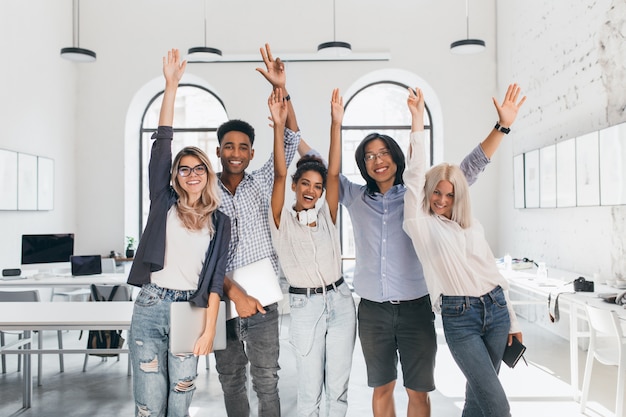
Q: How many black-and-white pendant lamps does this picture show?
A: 4